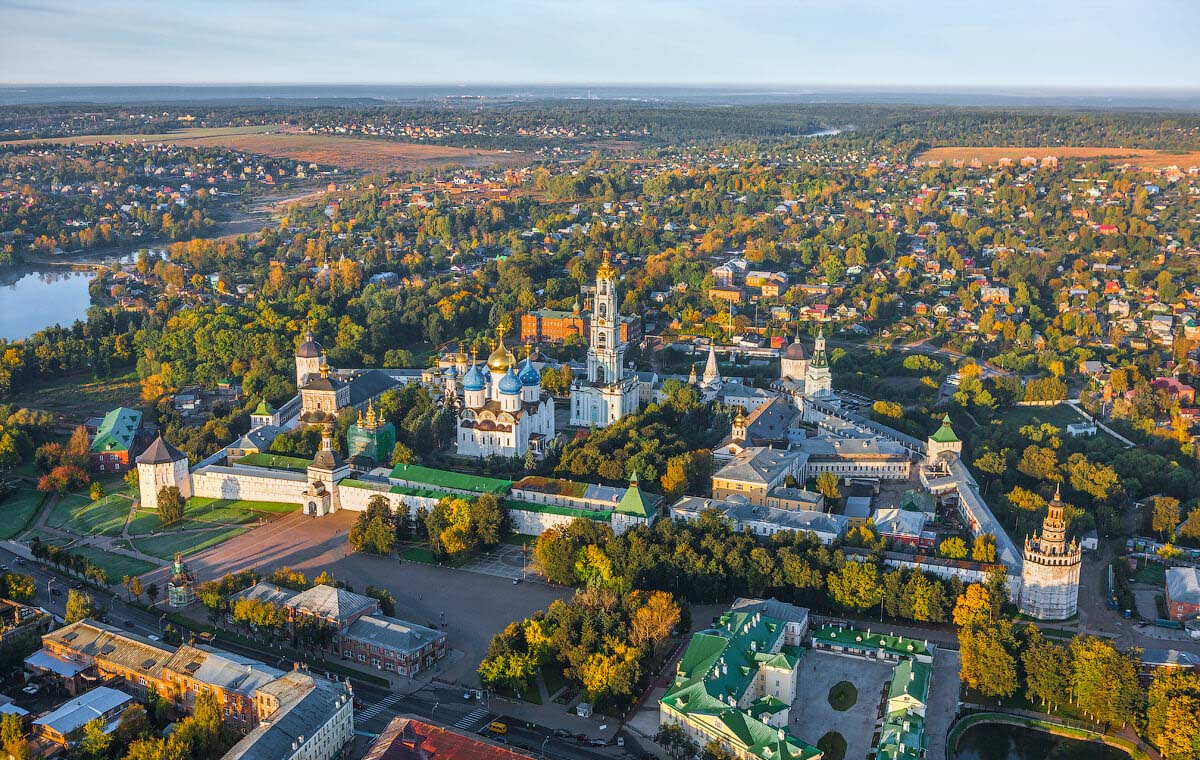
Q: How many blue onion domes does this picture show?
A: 5